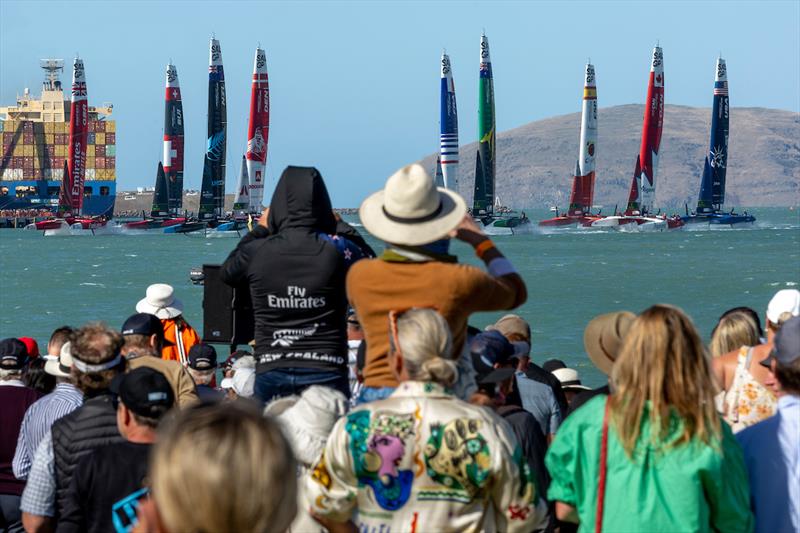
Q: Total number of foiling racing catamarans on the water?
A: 9